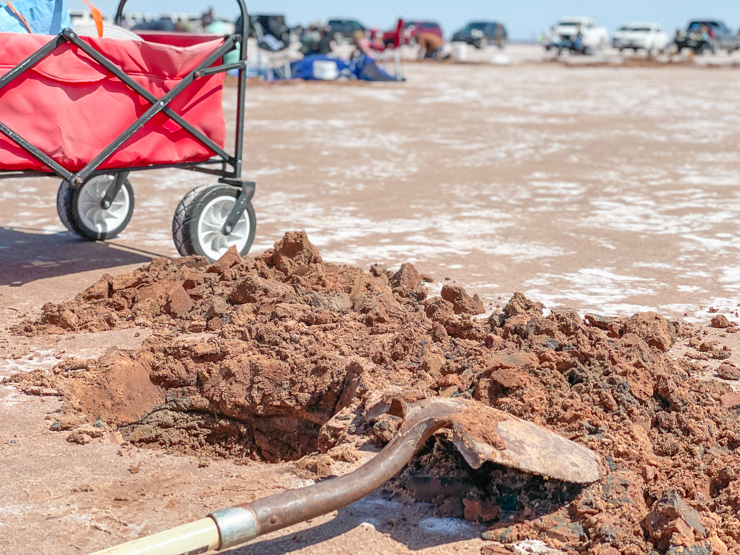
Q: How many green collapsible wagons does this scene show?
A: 0